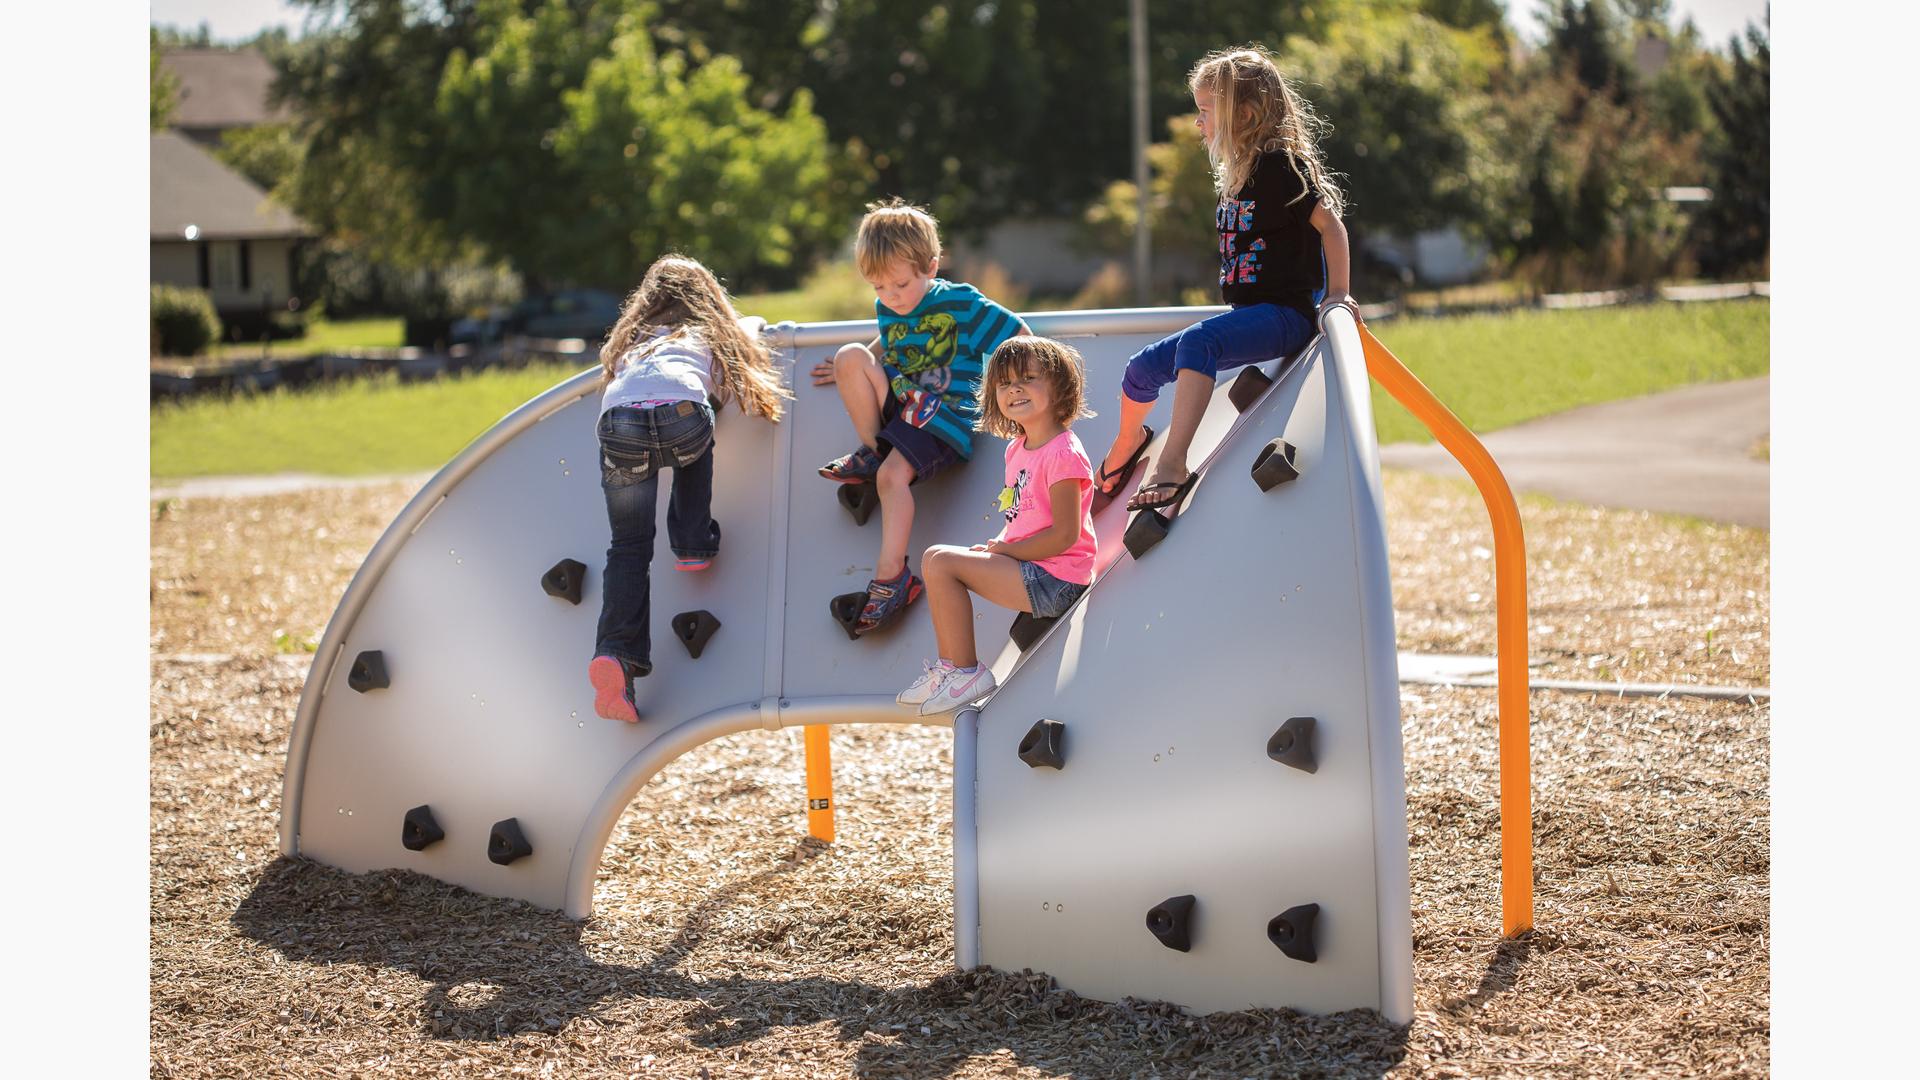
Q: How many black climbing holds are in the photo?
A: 15